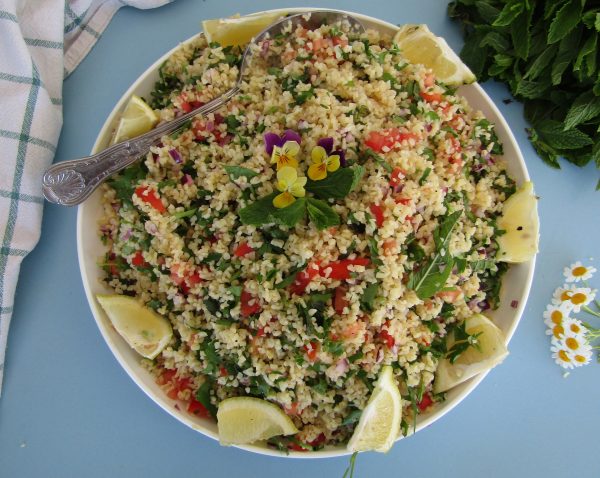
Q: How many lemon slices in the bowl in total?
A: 8